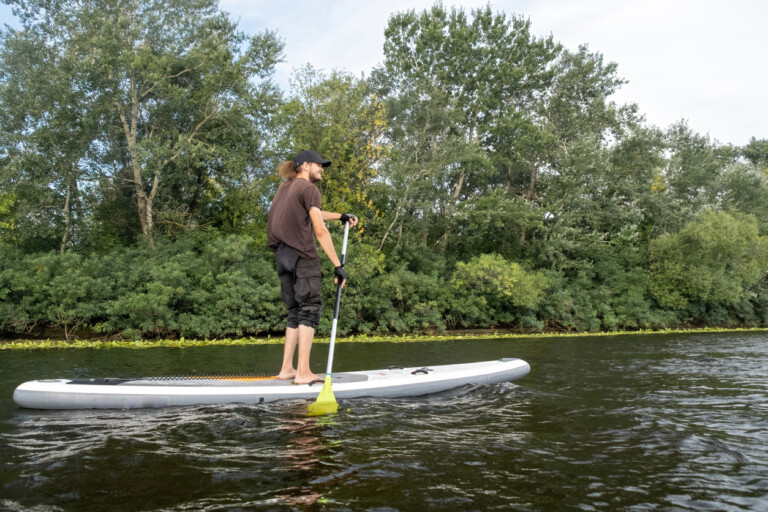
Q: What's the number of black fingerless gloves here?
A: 2